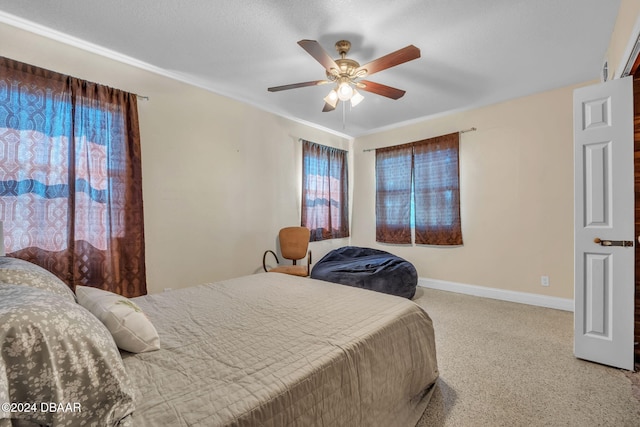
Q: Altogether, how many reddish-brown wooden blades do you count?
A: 5